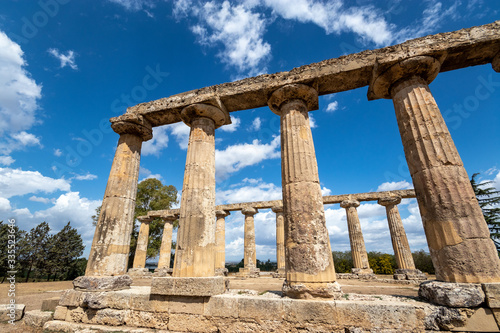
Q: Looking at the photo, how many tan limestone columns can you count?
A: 11